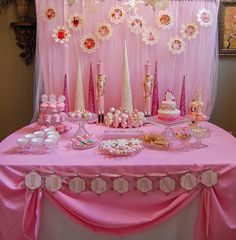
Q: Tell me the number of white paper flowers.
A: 12